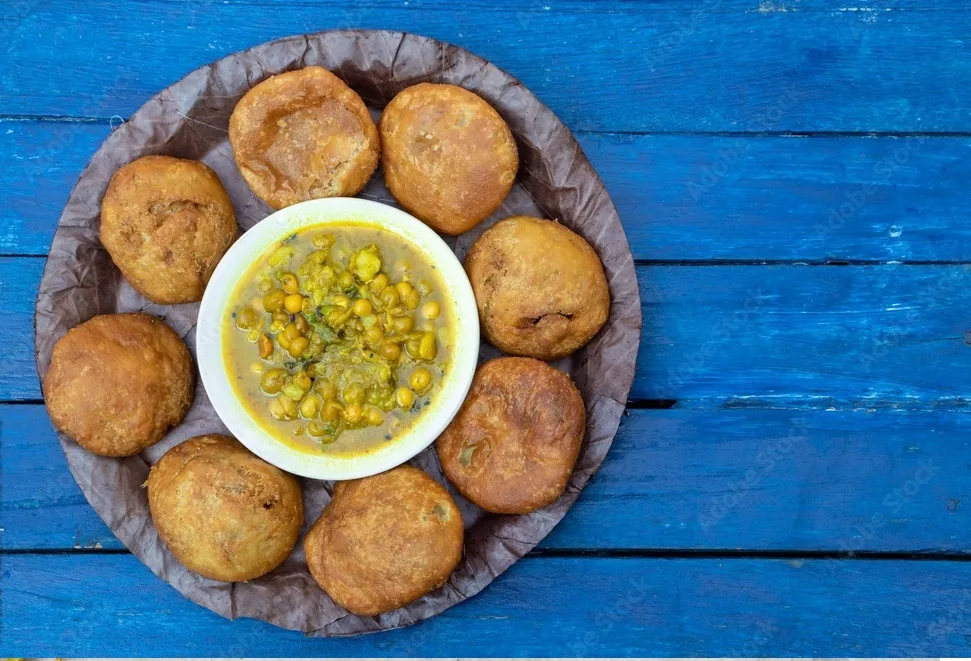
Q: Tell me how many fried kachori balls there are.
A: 8